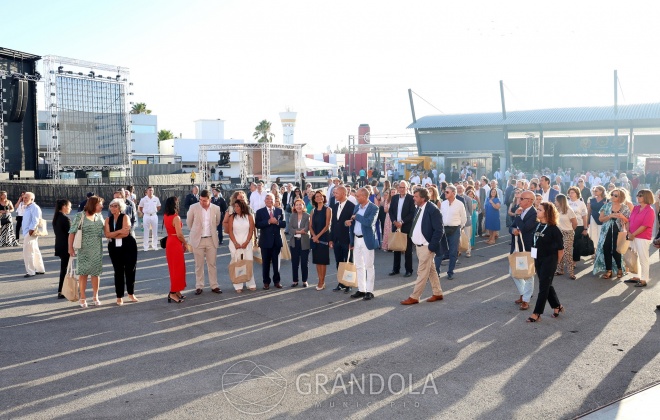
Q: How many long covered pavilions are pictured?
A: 1